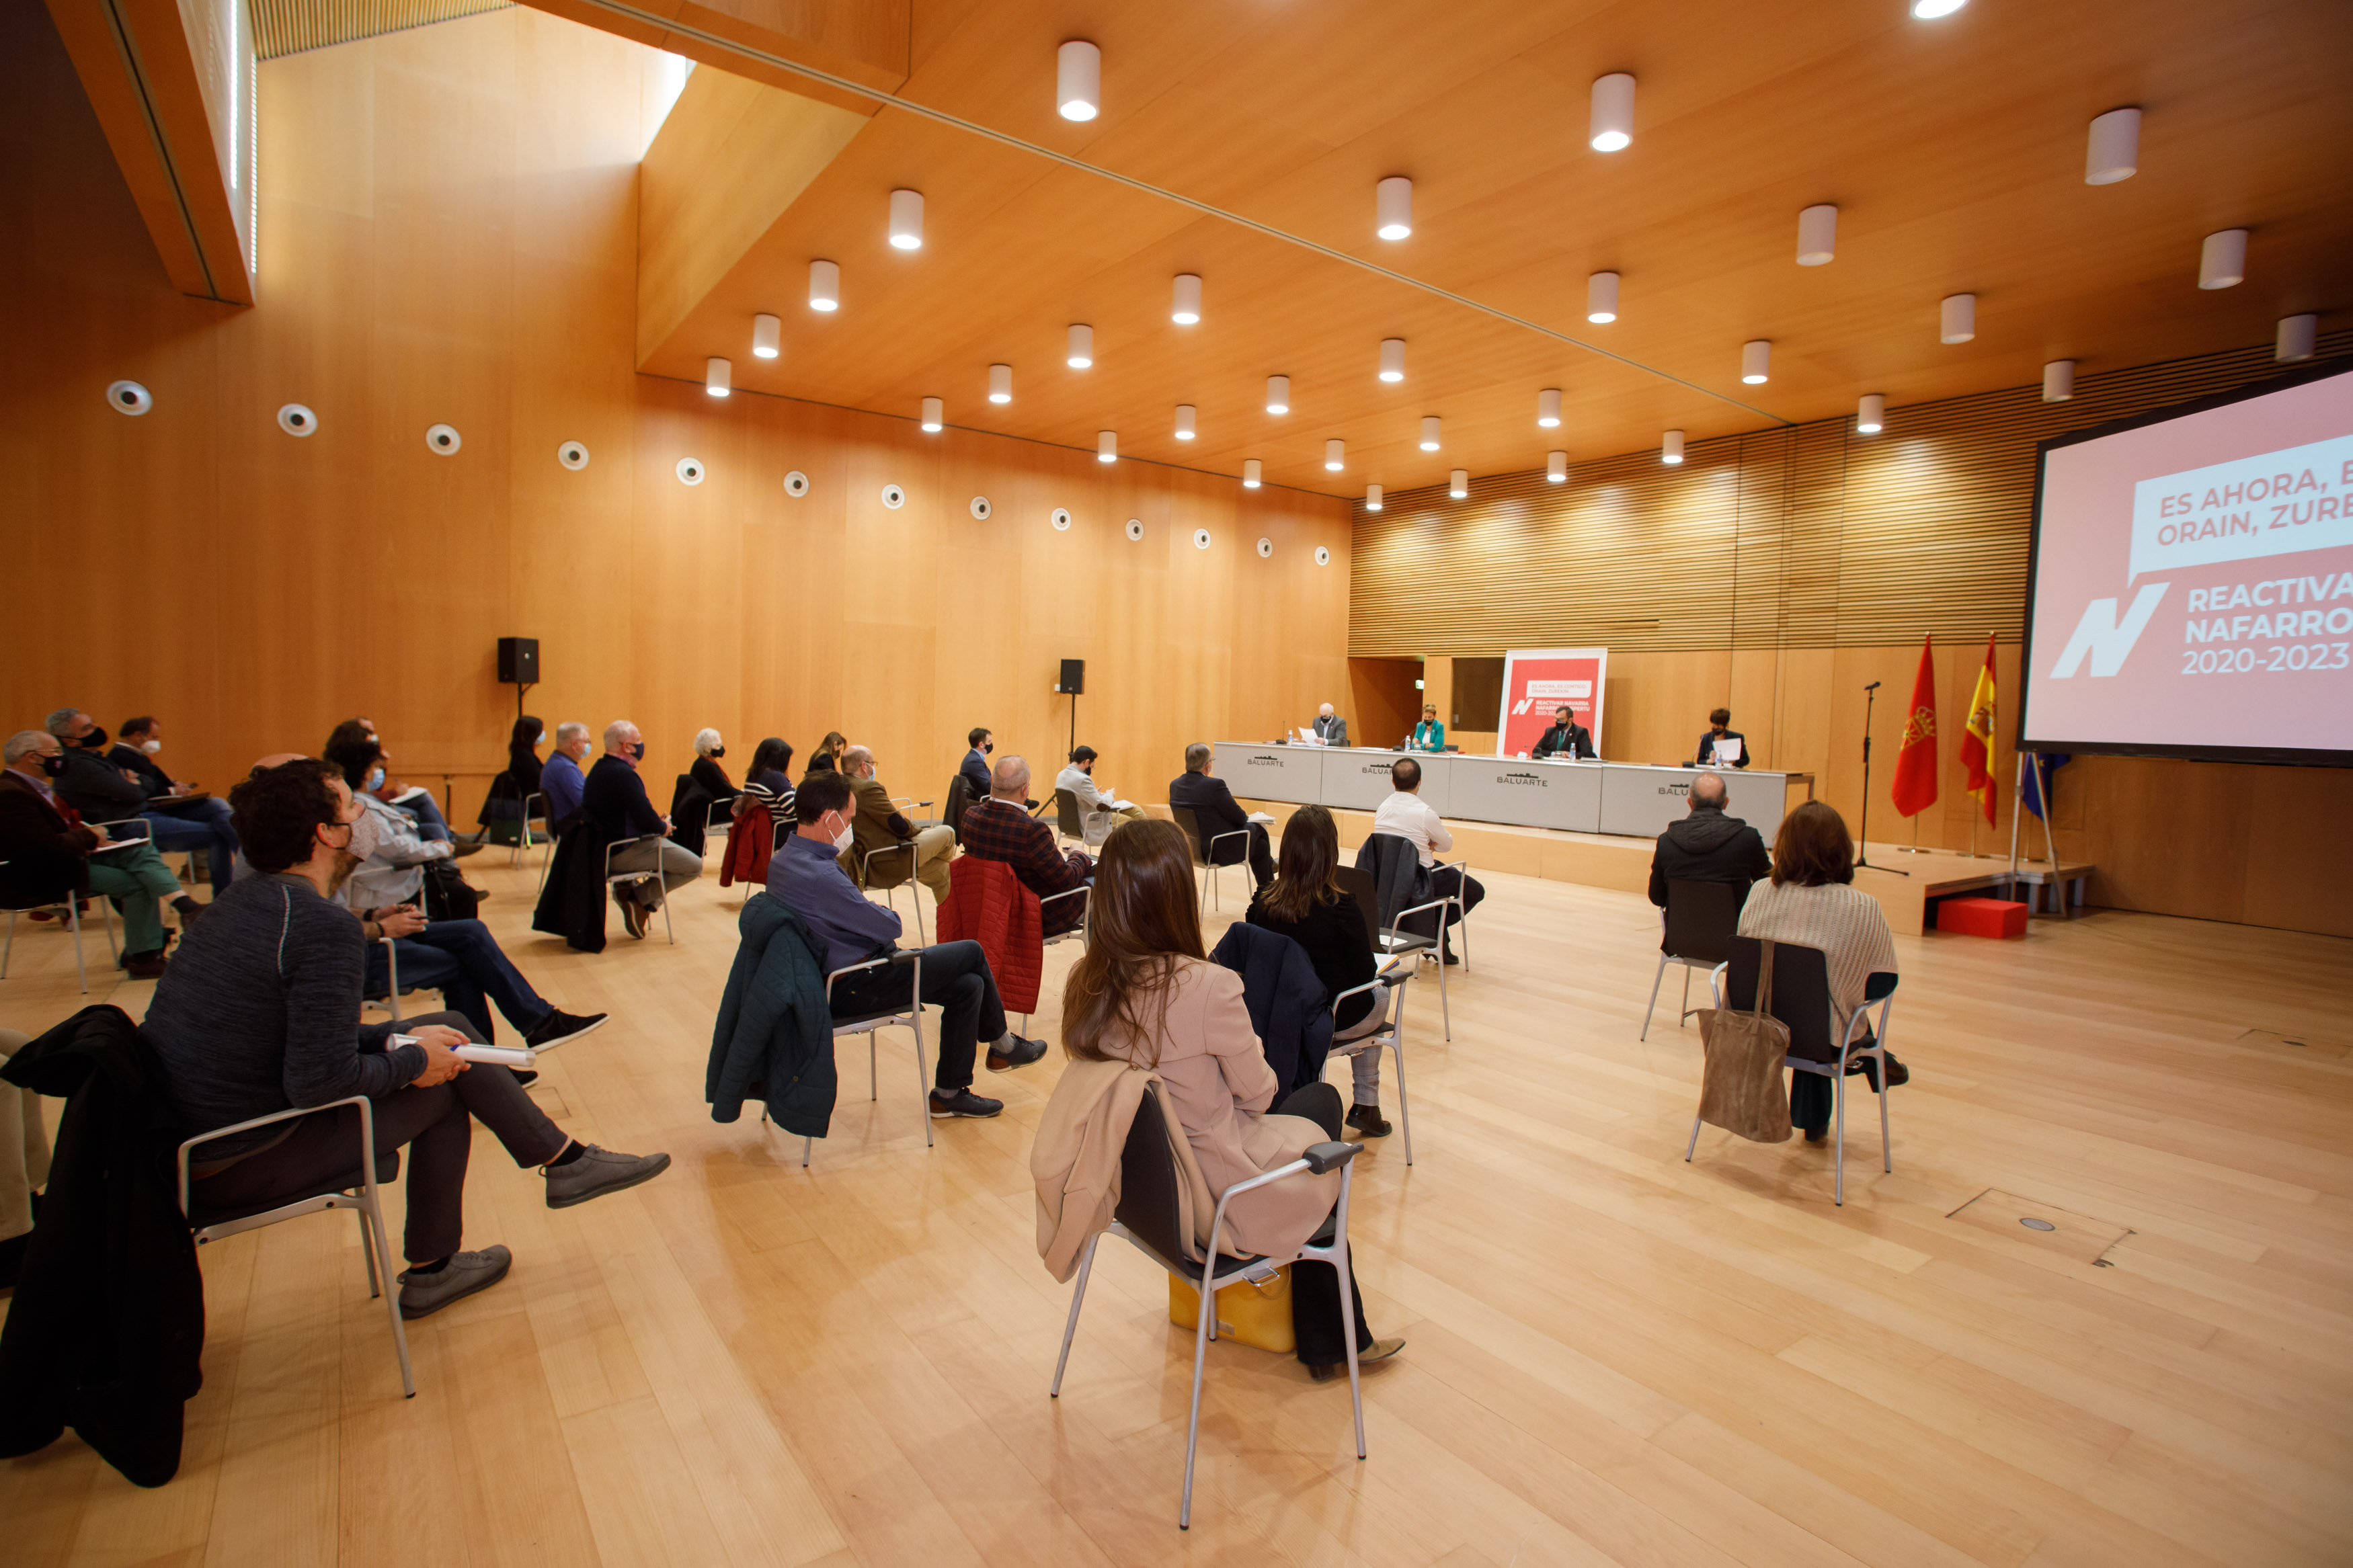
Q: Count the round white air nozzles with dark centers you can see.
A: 13